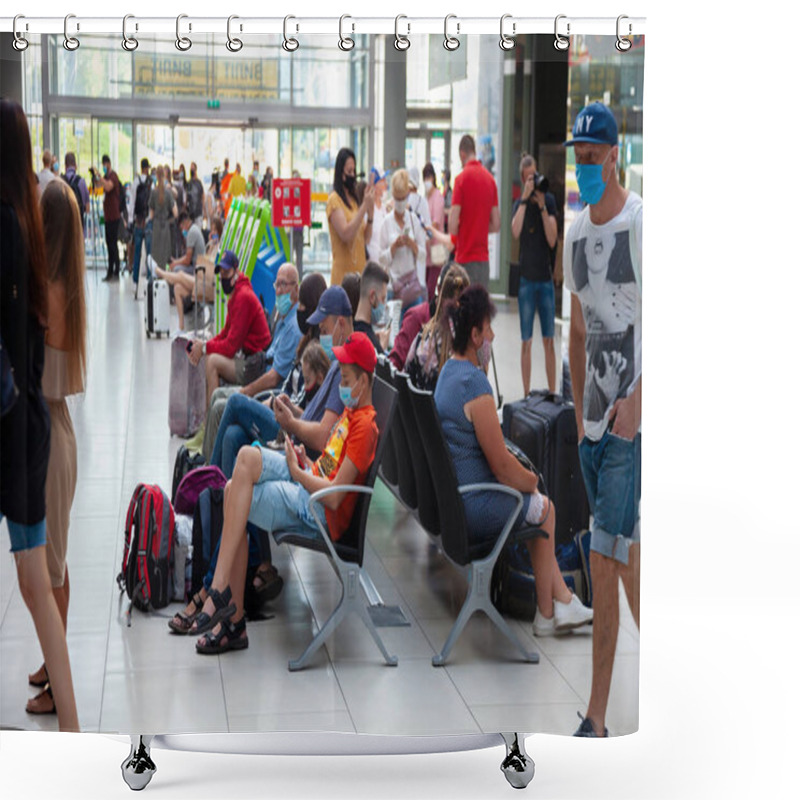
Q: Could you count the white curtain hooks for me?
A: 12